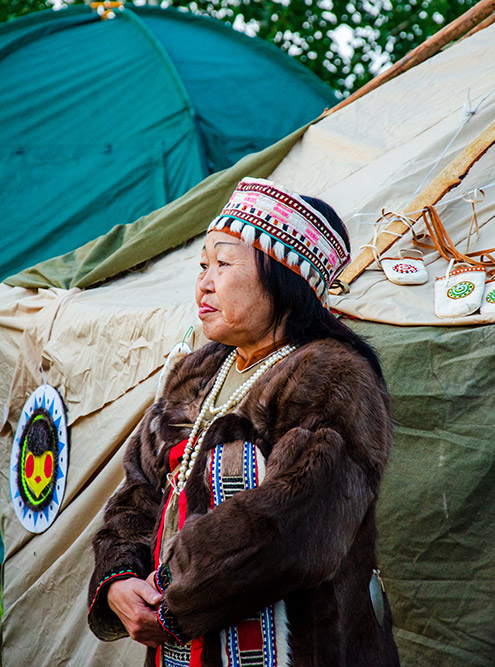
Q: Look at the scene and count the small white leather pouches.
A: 3